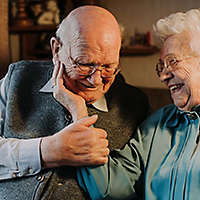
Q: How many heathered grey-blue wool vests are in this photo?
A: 1